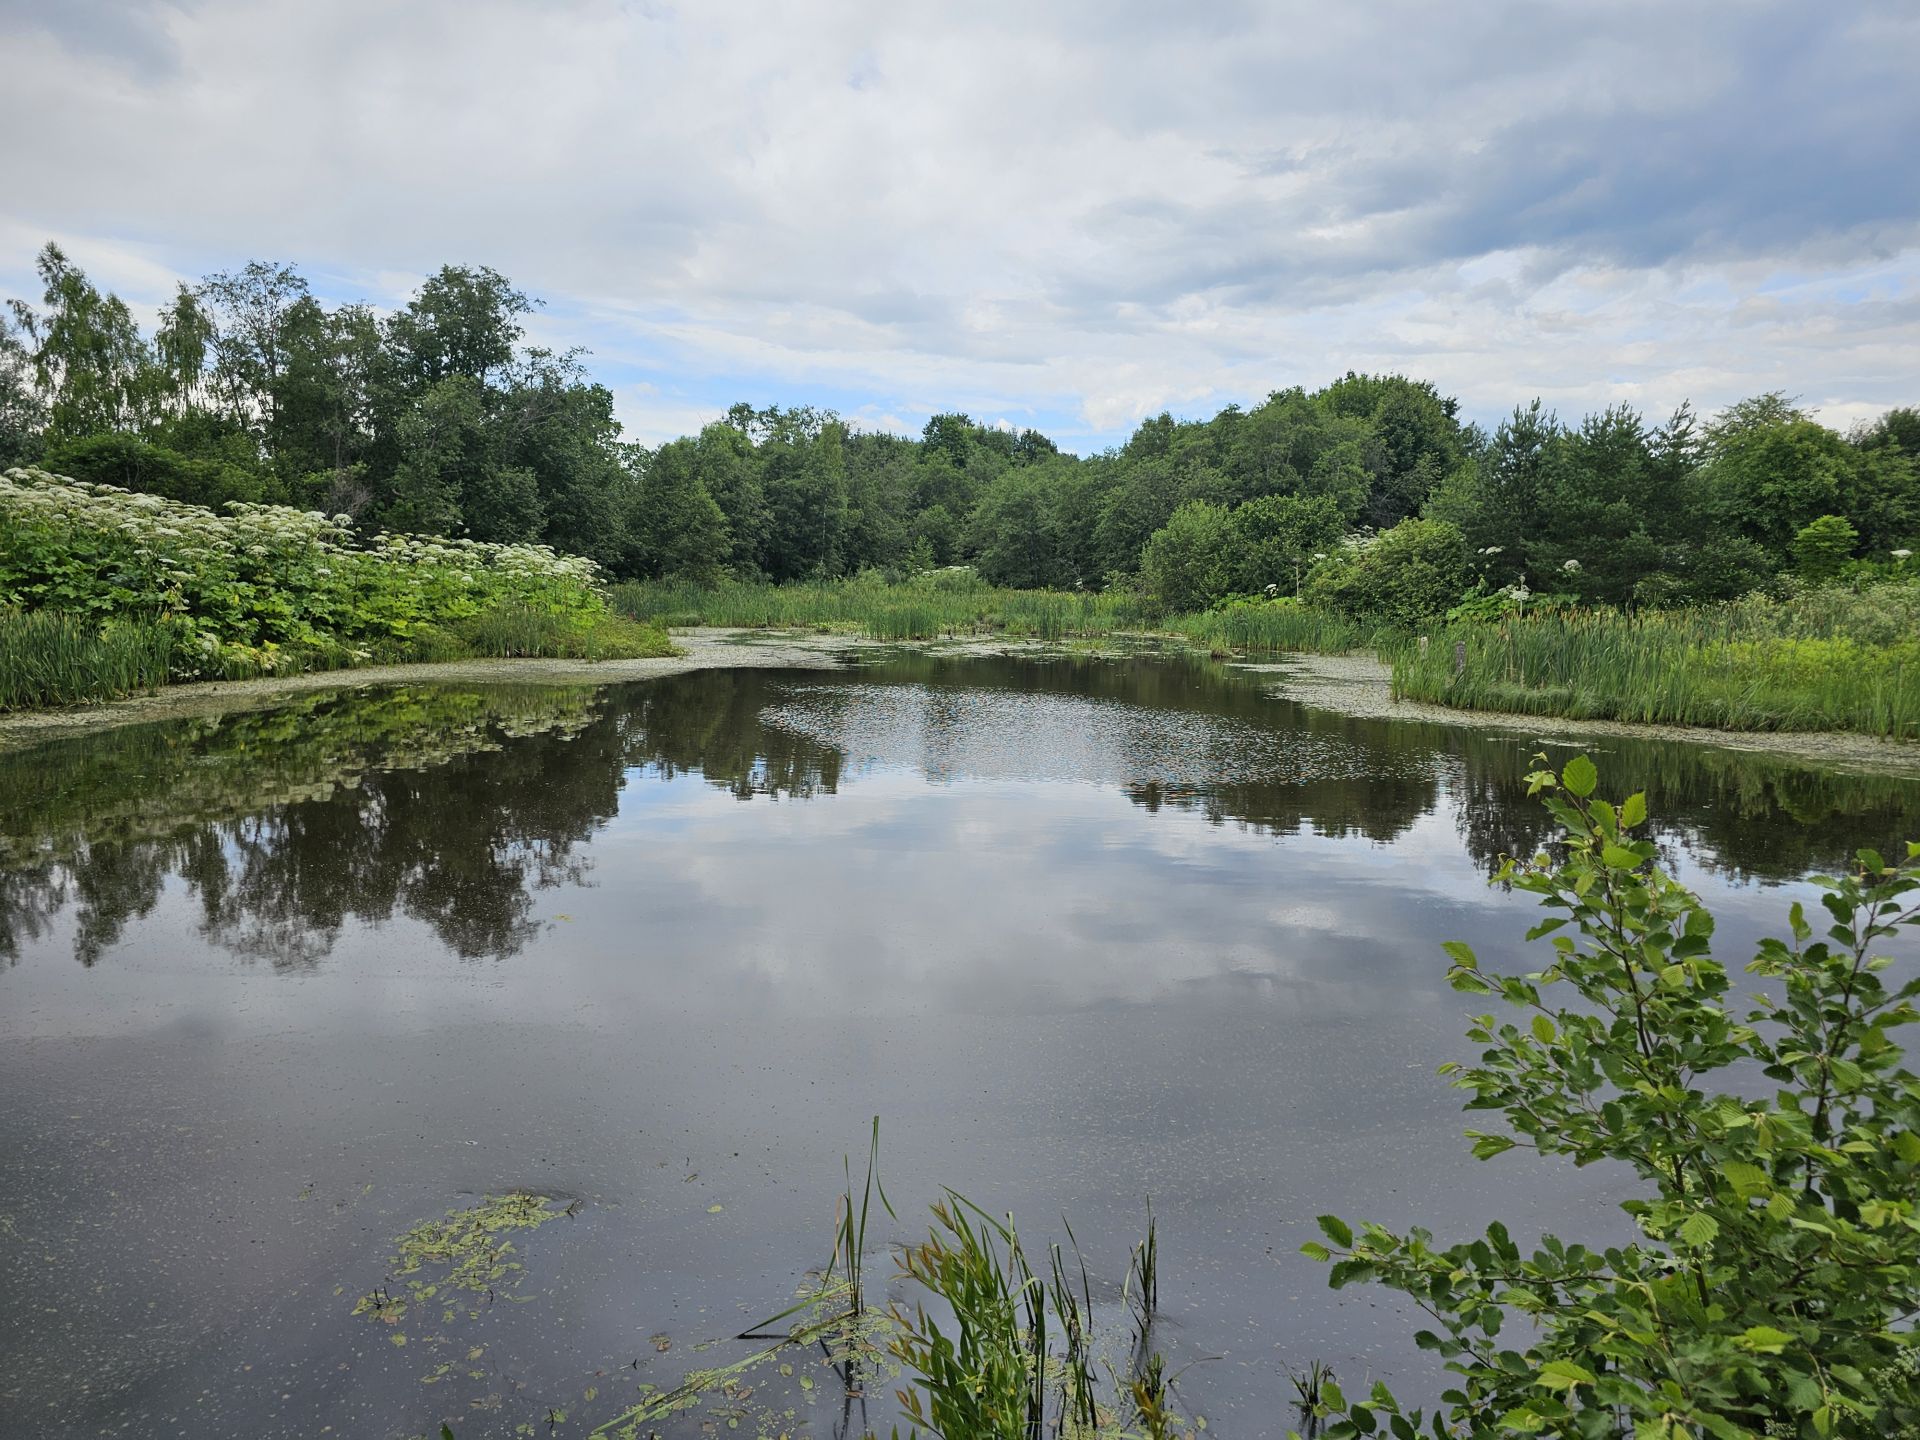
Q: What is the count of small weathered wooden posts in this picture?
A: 2